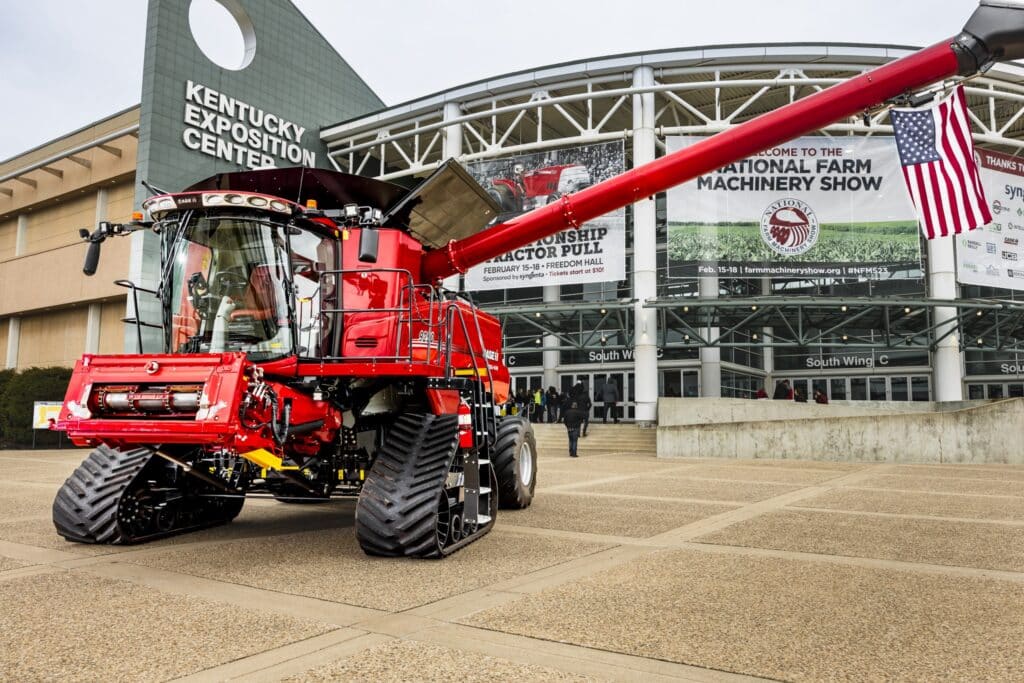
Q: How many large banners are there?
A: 3